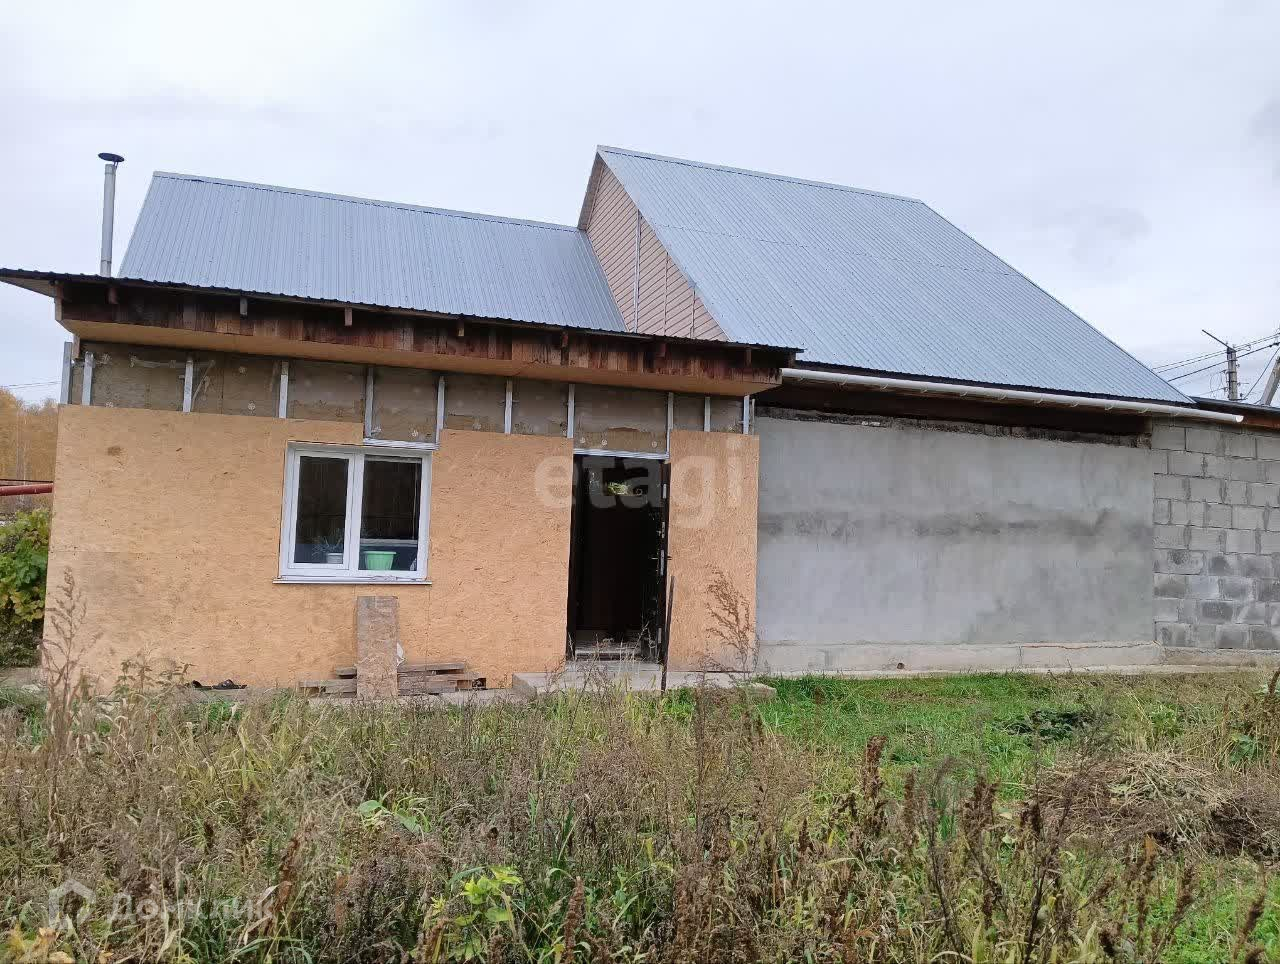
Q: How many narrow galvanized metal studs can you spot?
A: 11